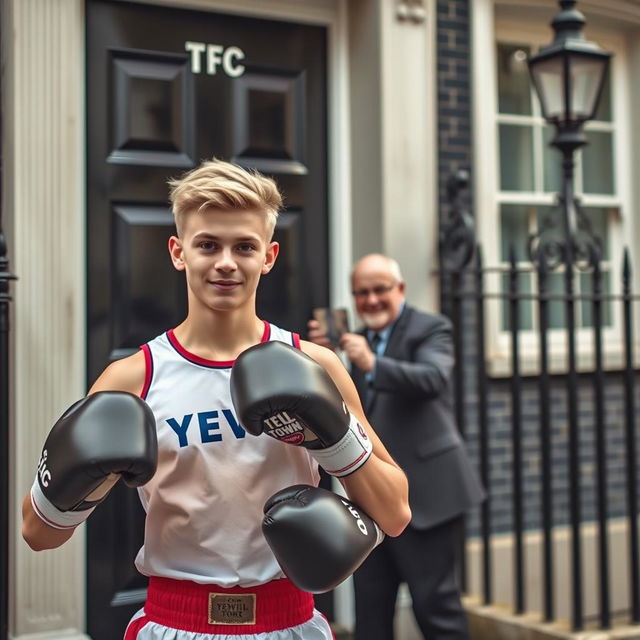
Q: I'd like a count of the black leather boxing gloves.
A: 3